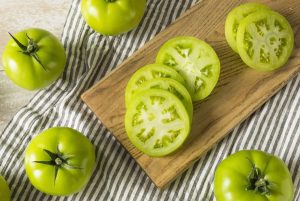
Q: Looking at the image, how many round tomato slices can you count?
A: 6